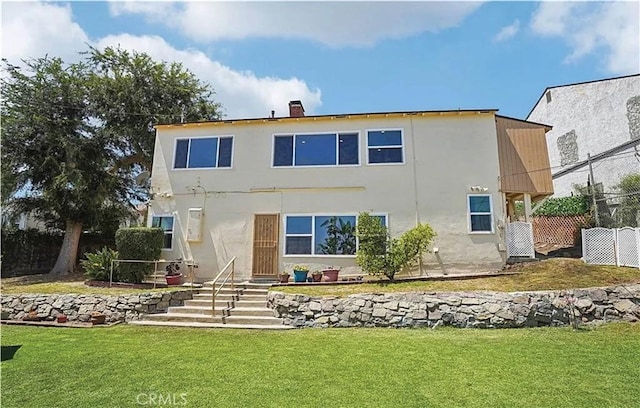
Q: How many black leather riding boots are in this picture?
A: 0